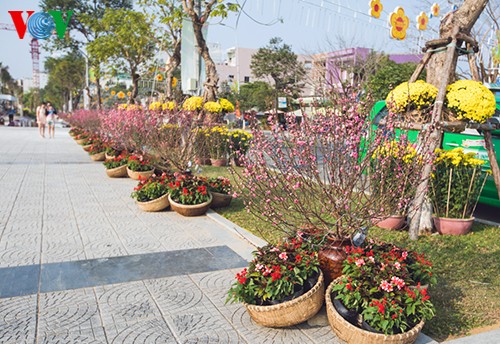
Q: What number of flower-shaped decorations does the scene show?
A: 4